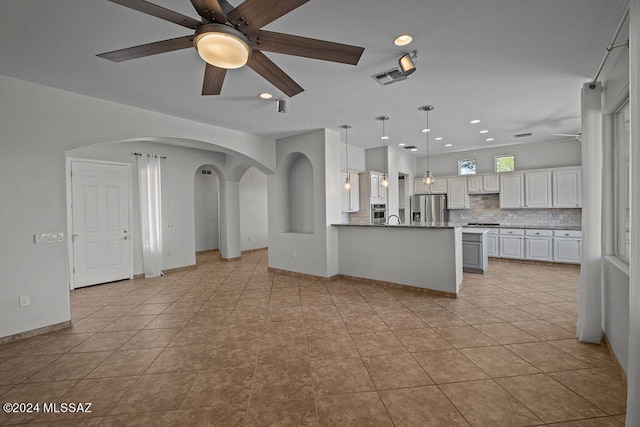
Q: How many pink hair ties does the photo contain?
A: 0